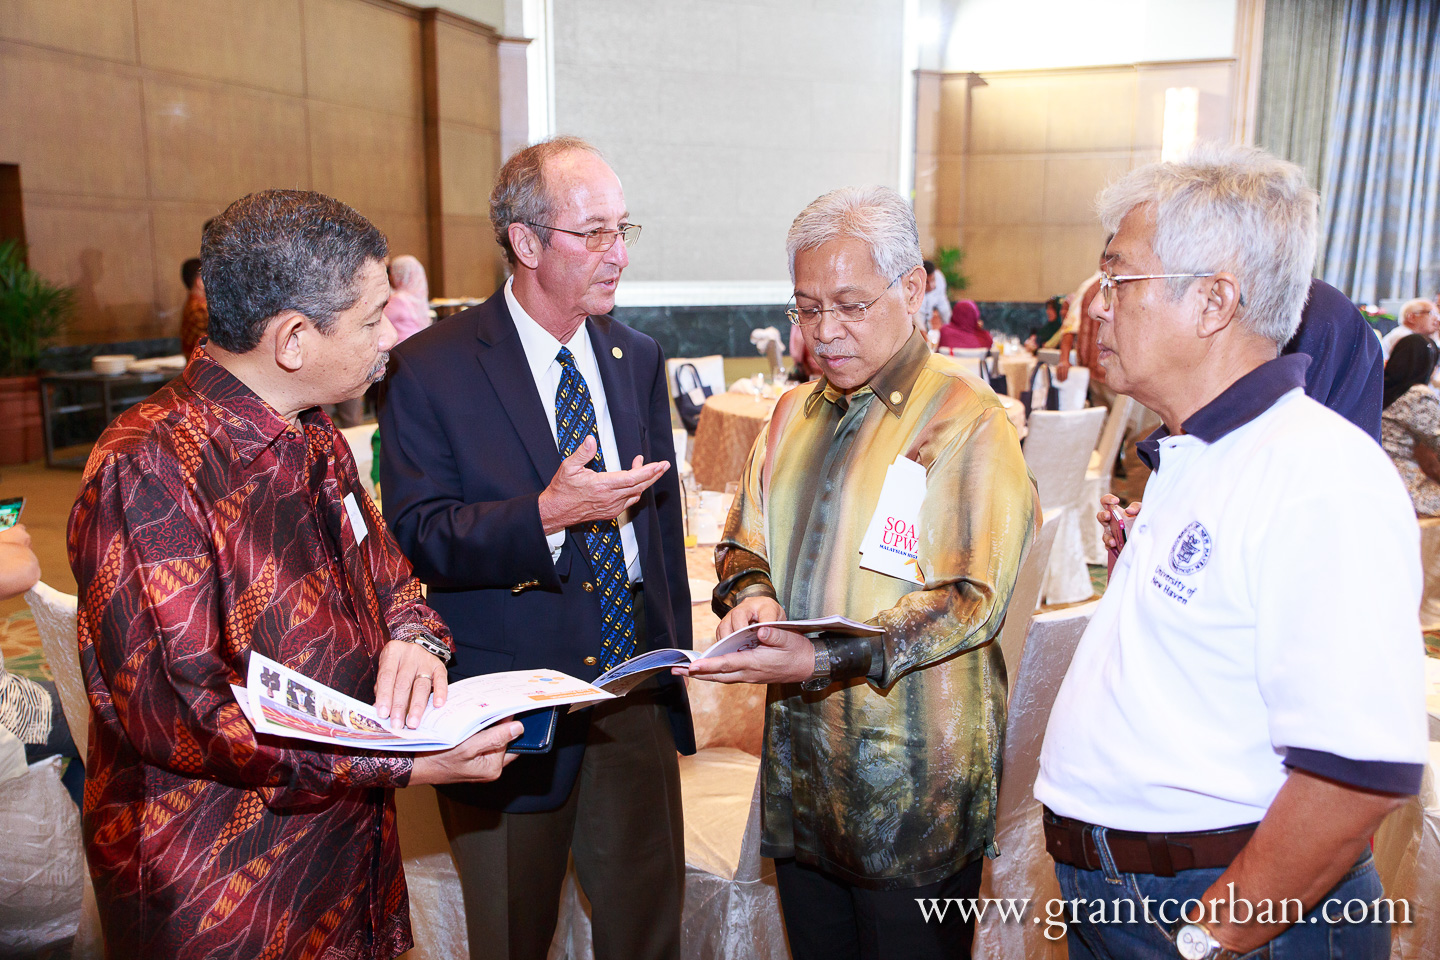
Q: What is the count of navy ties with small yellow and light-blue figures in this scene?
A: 1